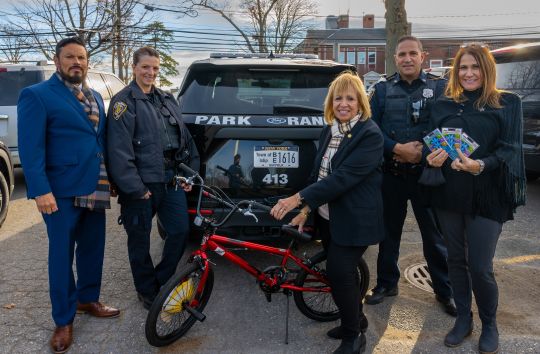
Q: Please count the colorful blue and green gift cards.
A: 3